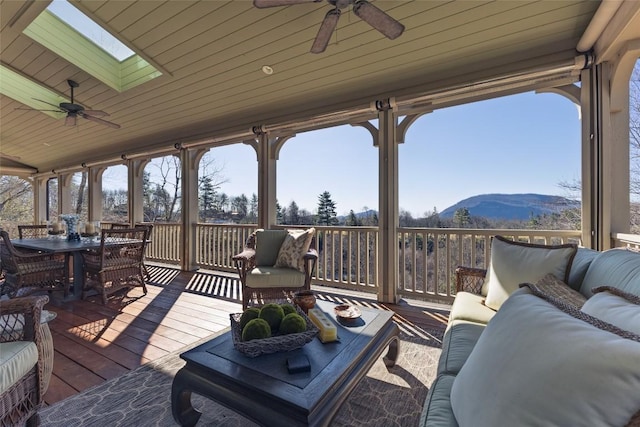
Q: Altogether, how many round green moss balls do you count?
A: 5